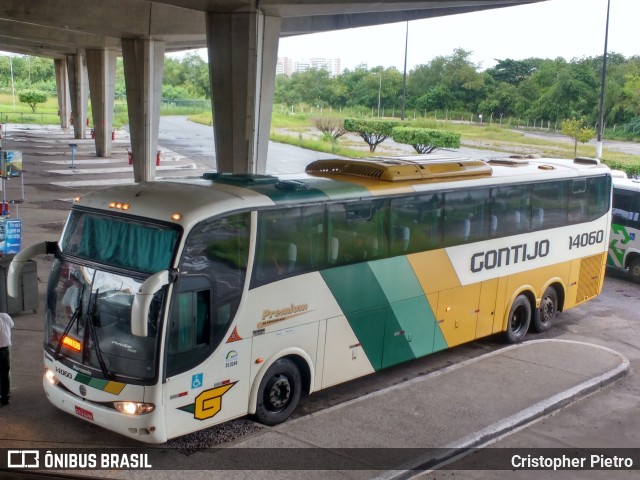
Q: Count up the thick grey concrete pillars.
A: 5